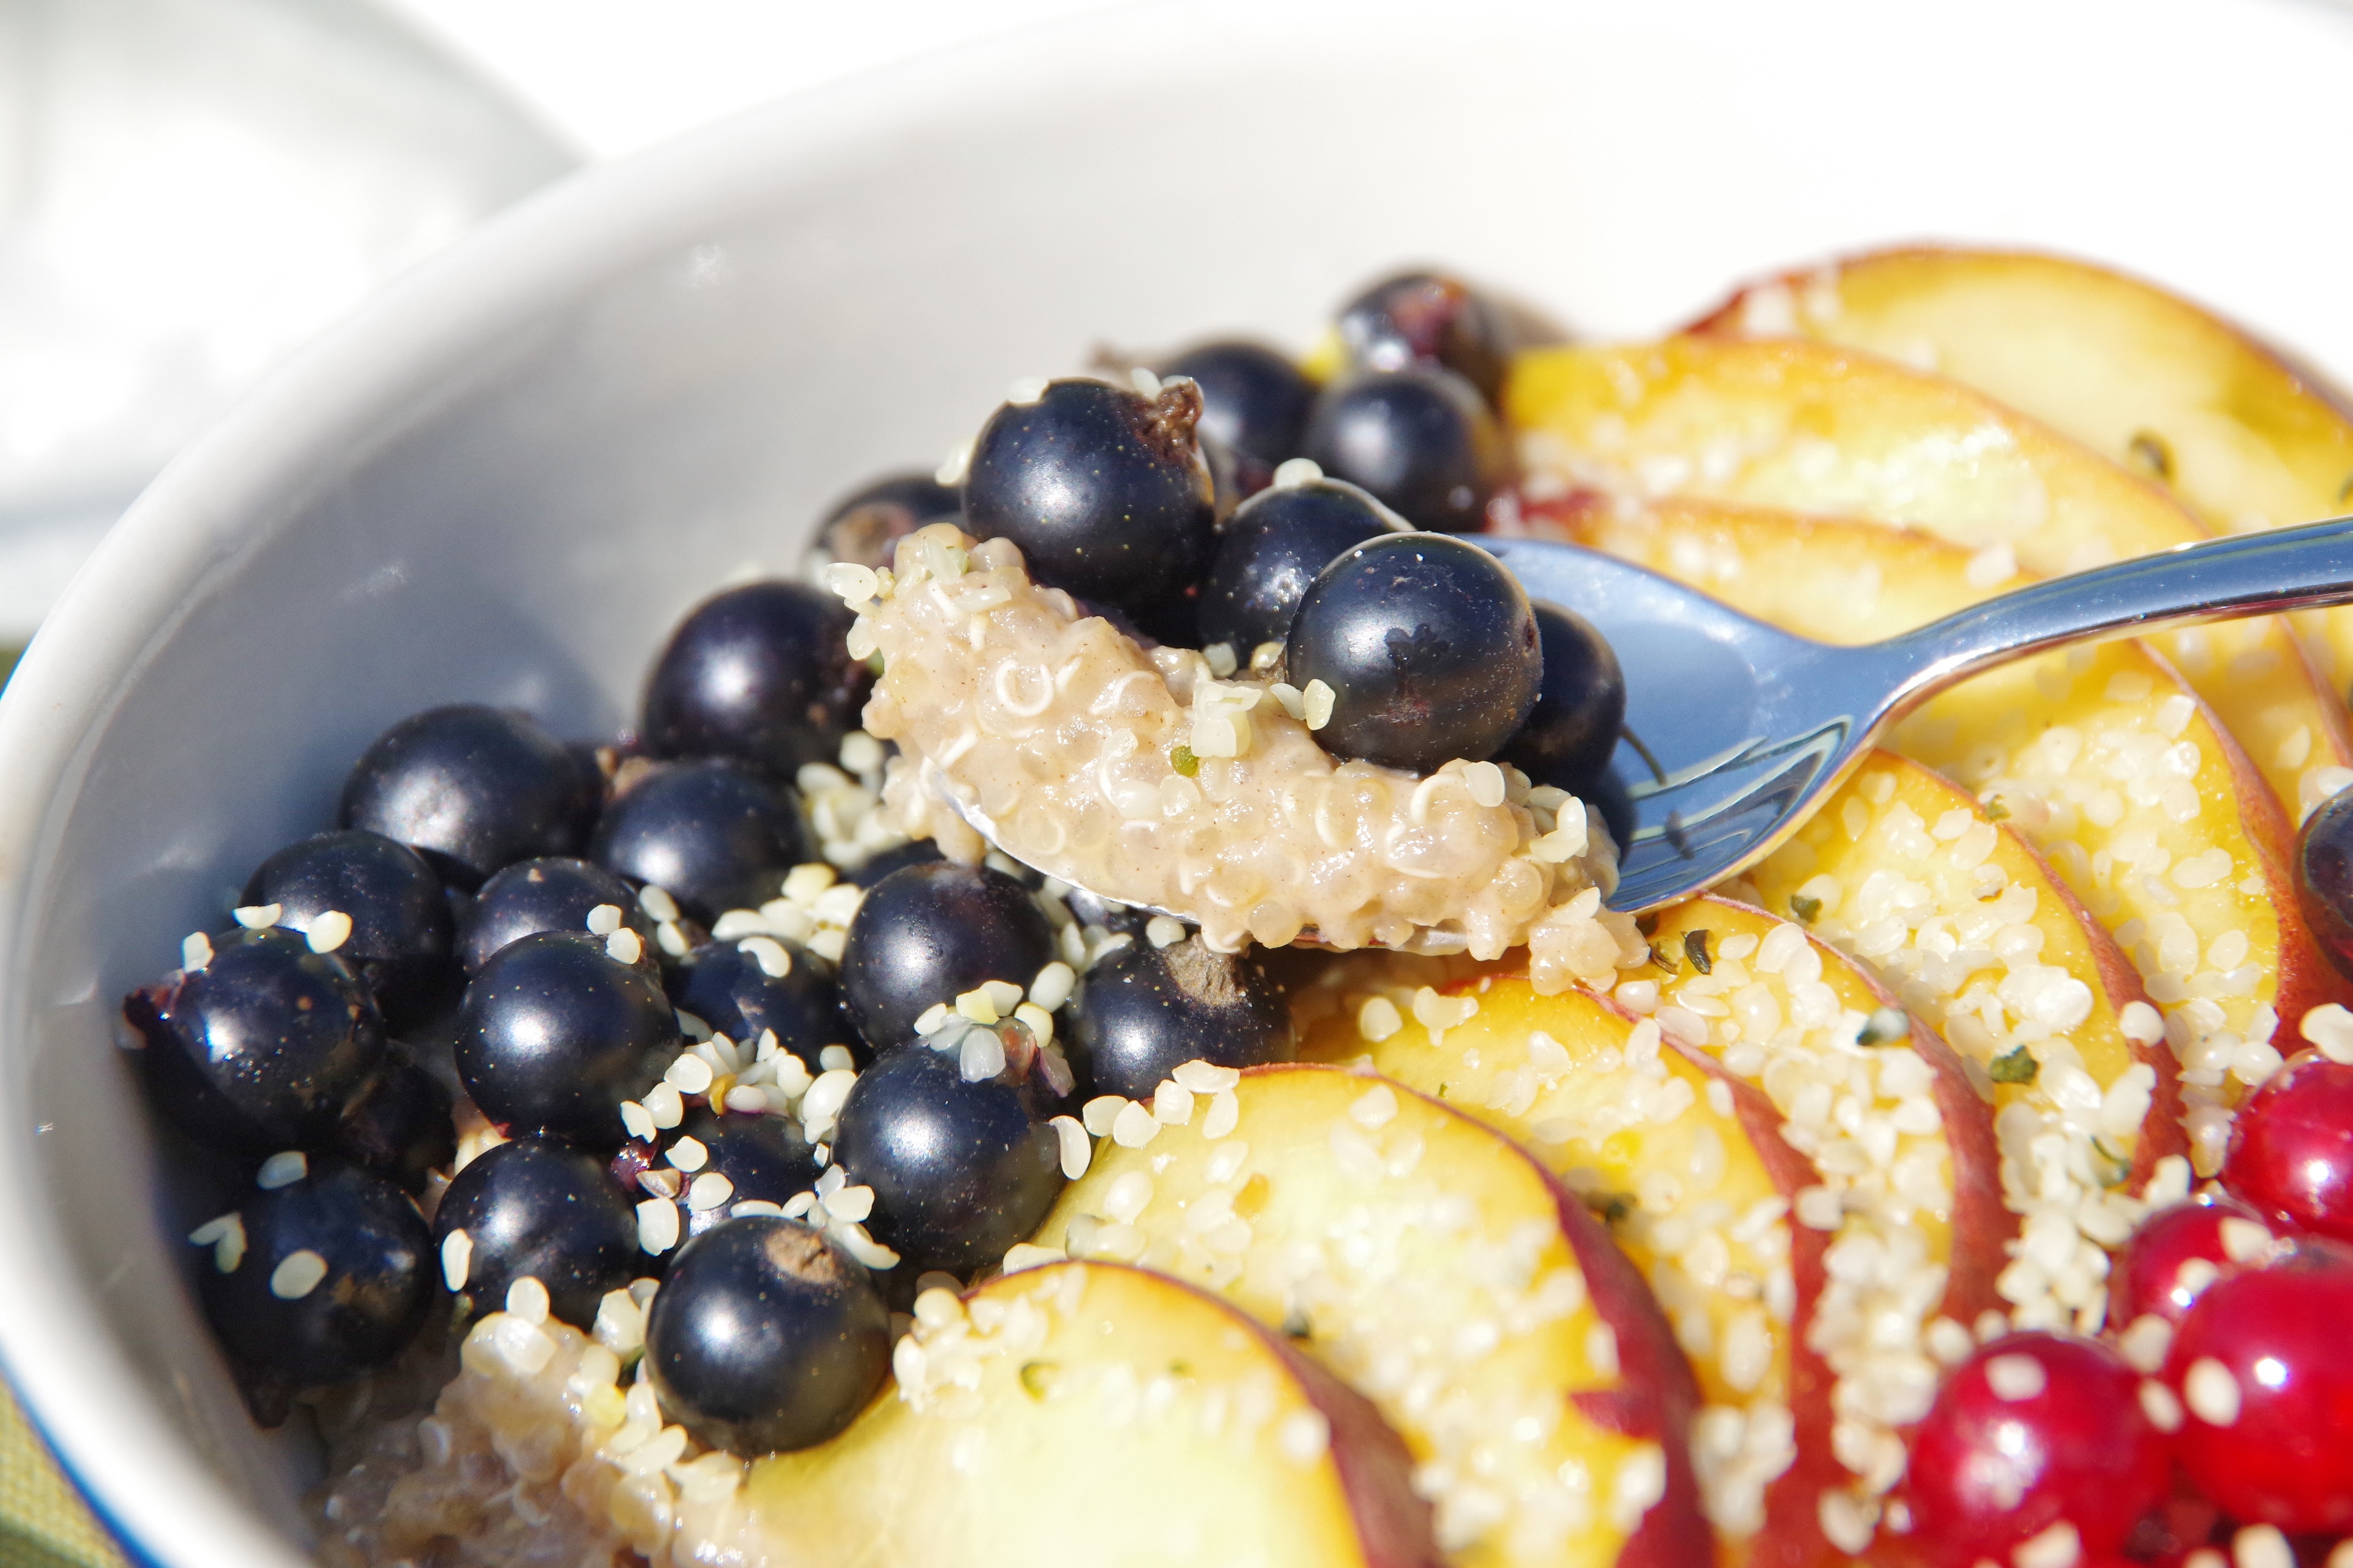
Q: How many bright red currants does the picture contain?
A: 4